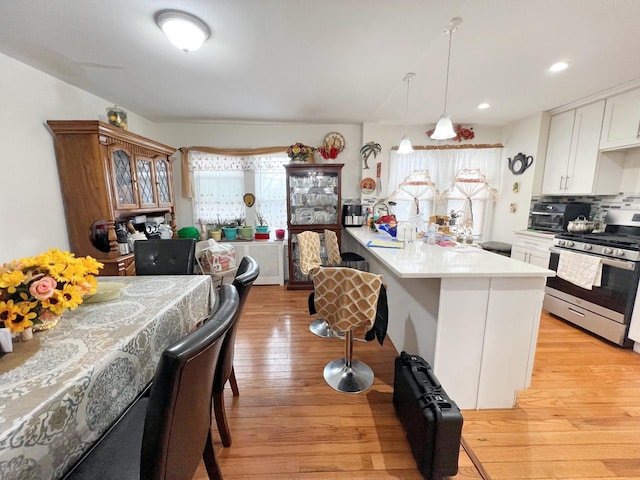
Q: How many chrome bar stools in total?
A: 3